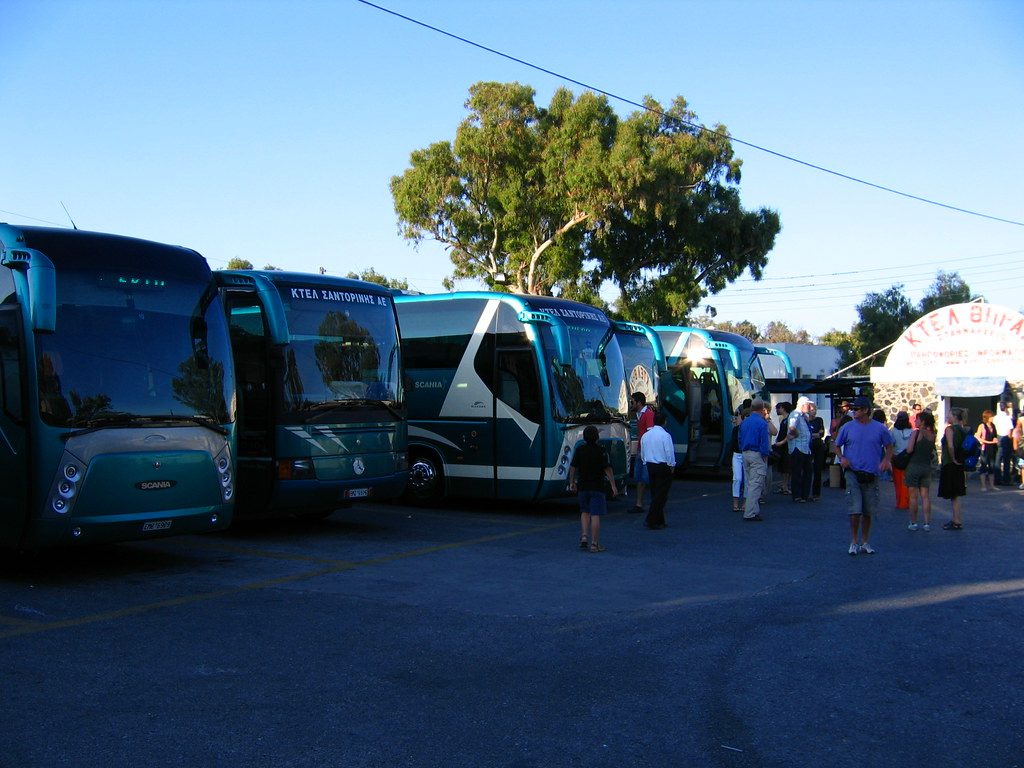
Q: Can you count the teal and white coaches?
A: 5